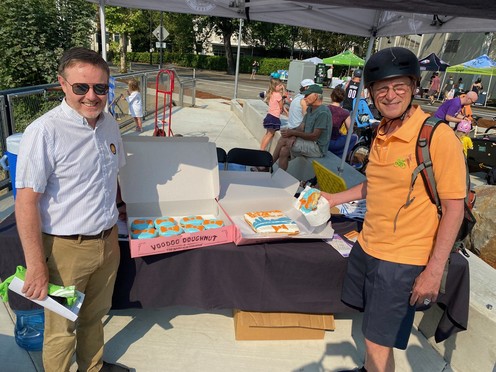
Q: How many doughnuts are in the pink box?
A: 7